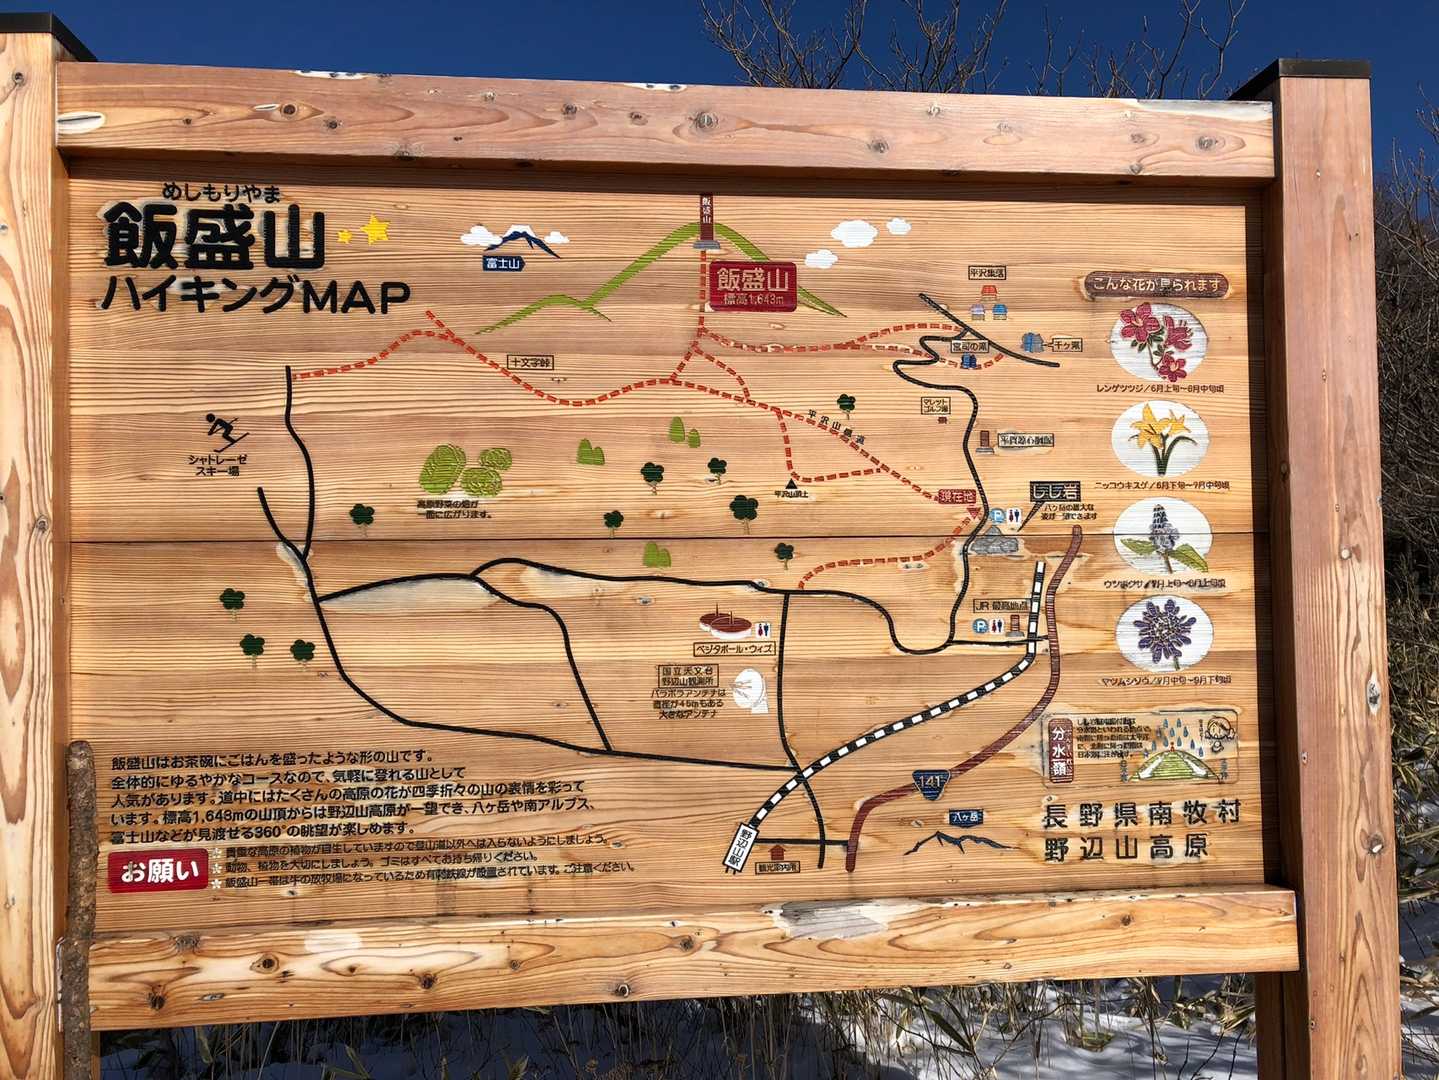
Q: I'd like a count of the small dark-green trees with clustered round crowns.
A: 10